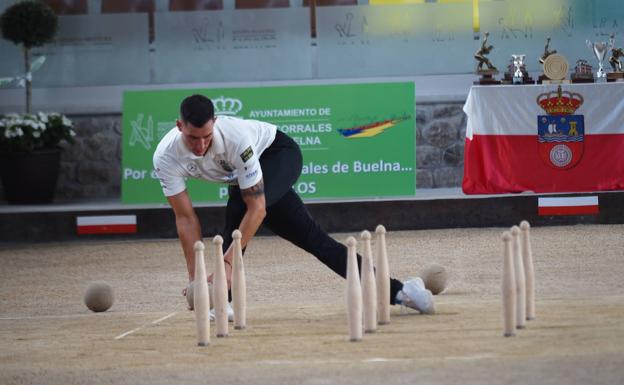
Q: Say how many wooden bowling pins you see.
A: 9